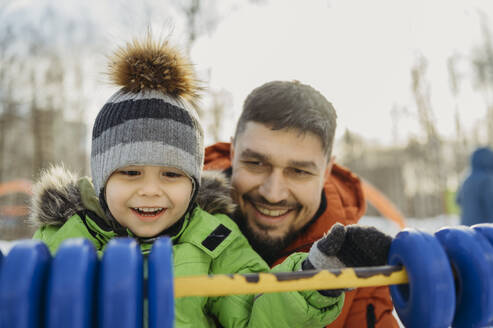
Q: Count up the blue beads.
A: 8